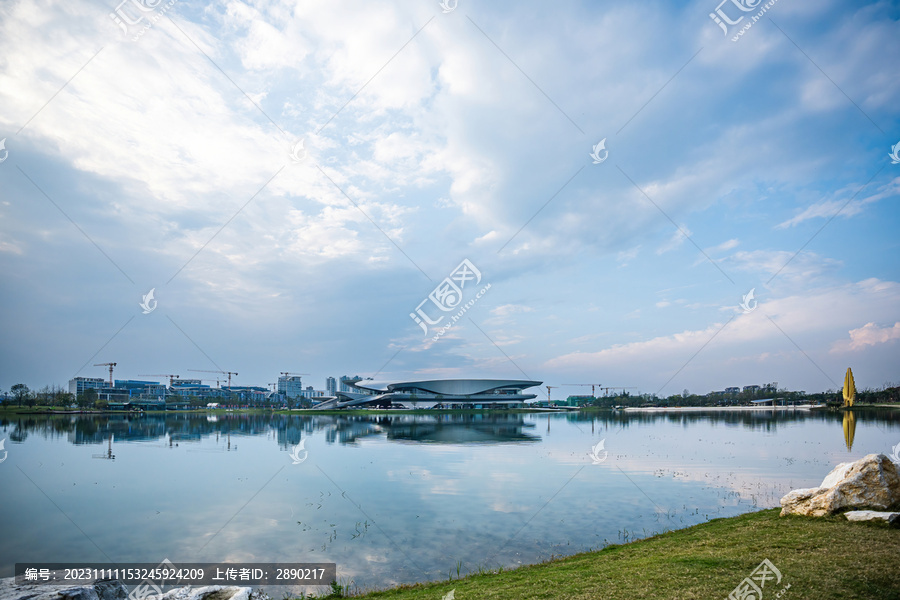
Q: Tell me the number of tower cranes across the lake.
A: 9